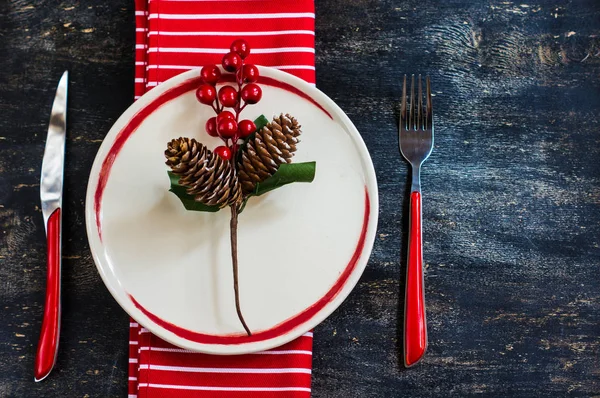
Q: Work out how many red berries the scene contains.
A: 12